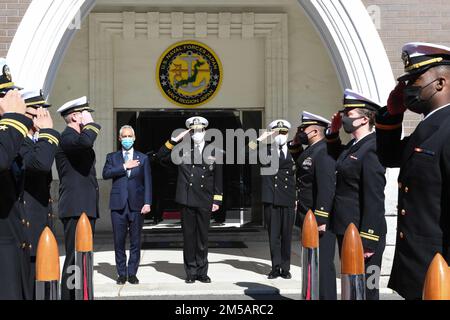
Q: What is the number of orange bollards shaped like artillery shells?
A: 5